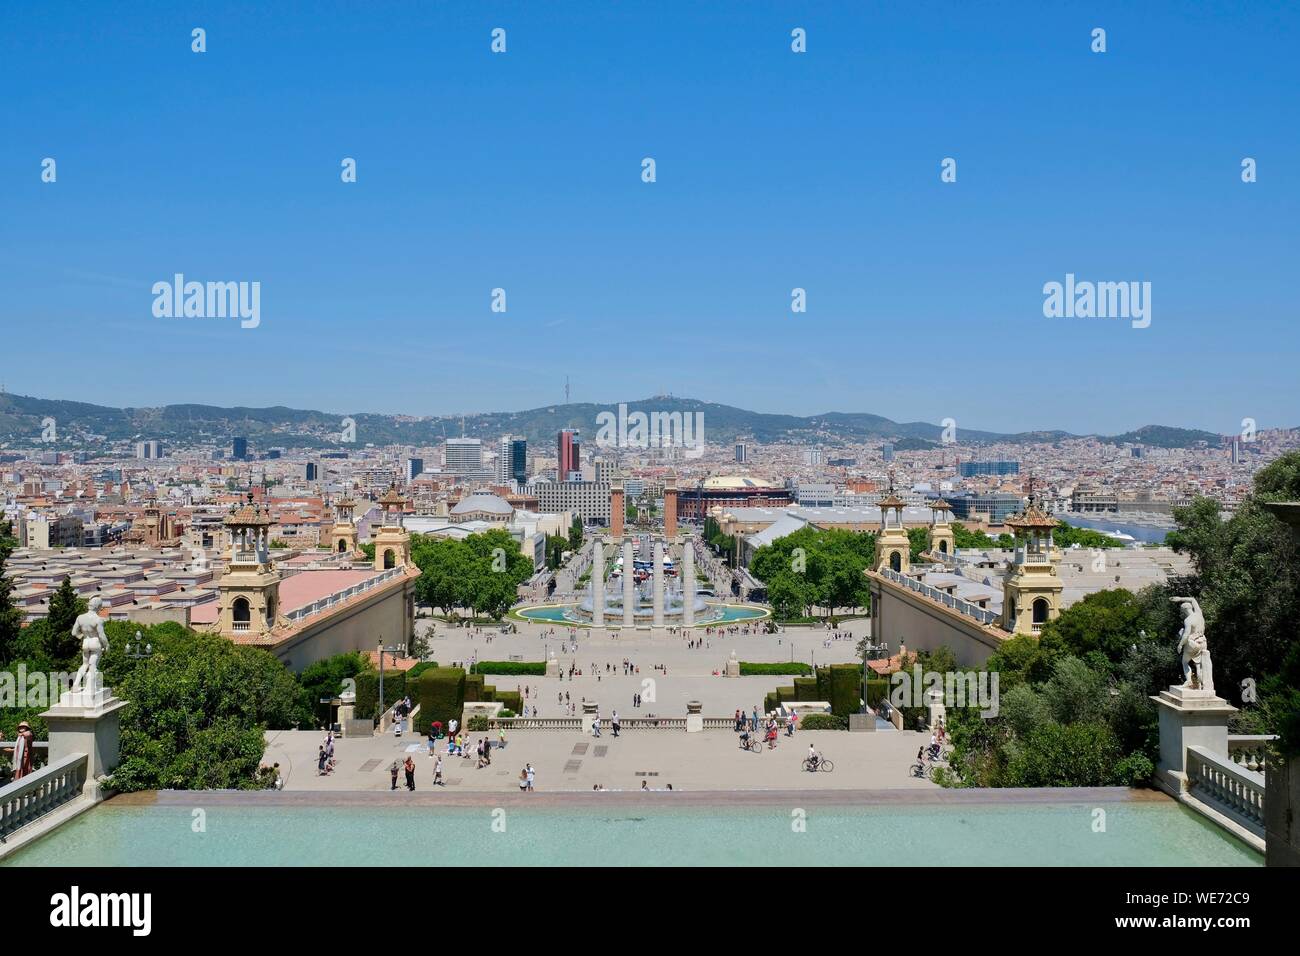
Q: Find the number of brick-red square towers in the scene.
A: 2